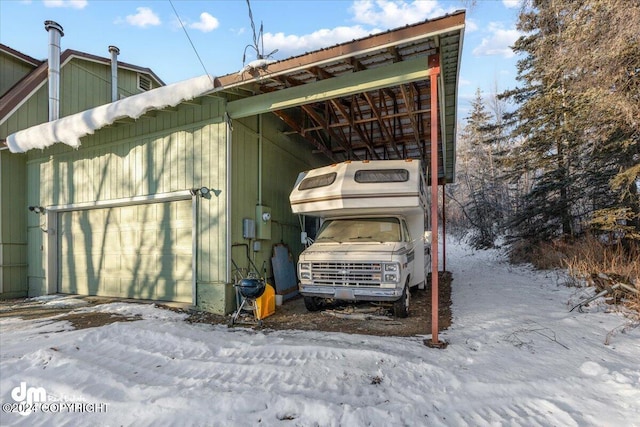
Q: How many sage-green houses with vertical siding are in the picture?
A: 1